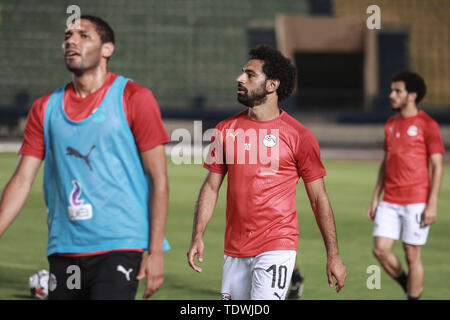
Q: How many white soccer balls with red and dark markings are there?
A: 1